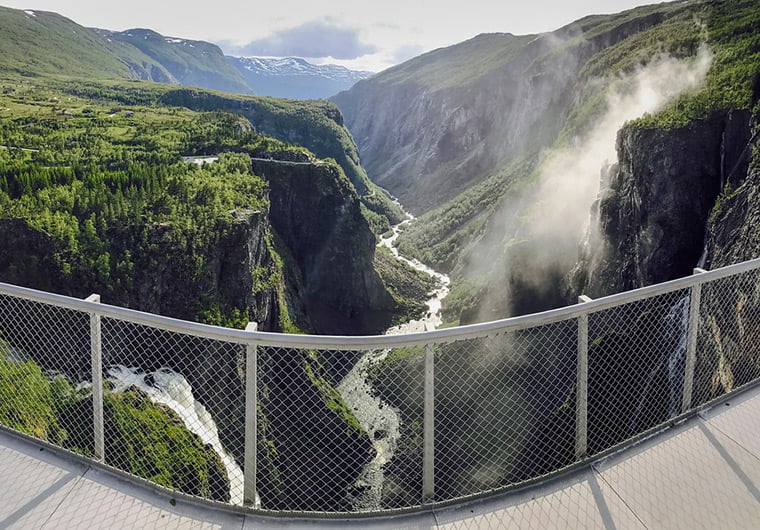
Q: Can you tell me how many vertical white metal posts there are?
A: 5